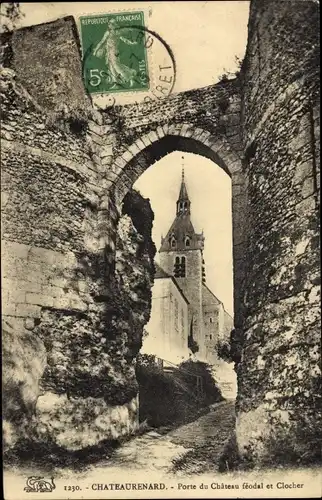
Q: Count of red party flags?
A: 0